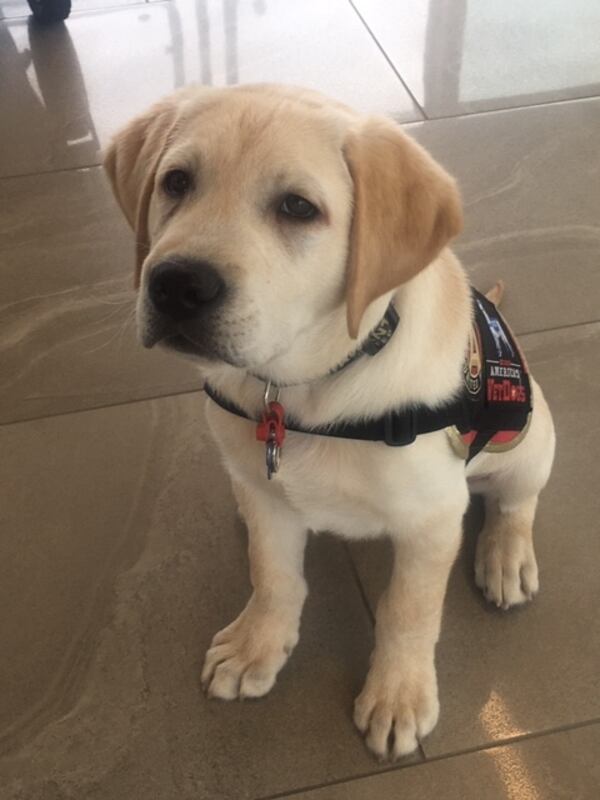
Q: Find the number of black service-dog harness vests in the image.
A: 1